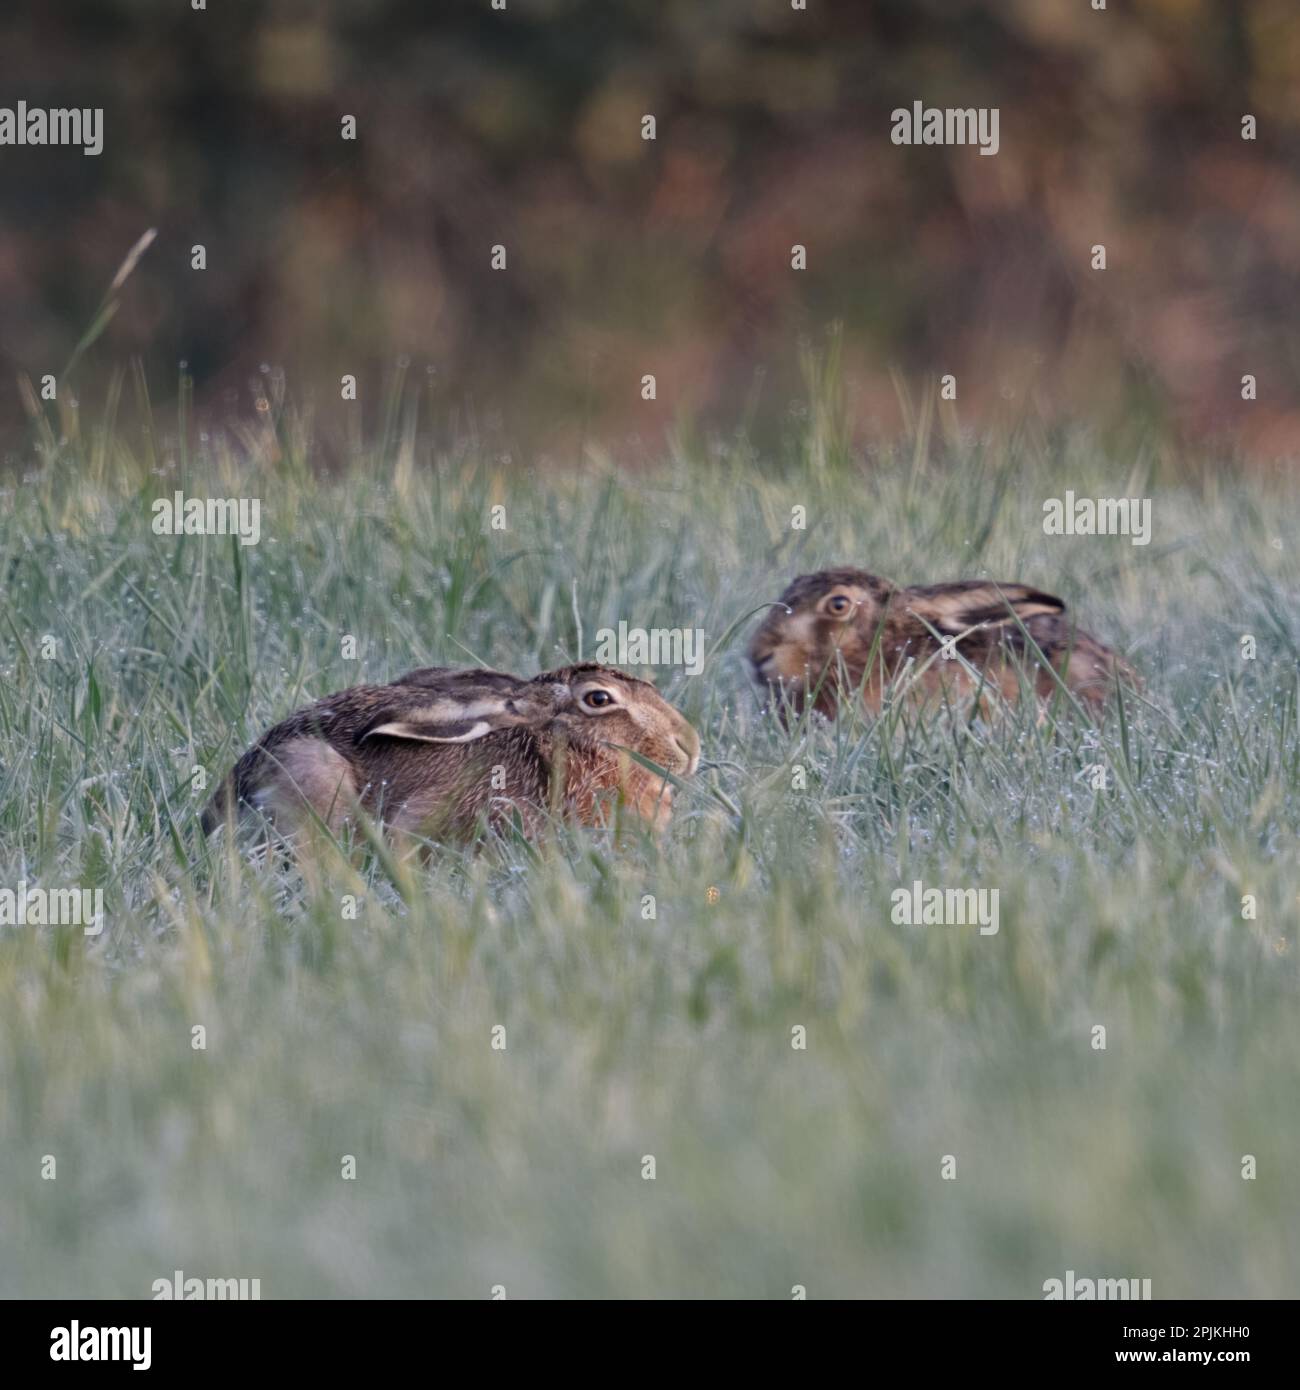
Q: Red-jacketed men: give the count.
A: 0